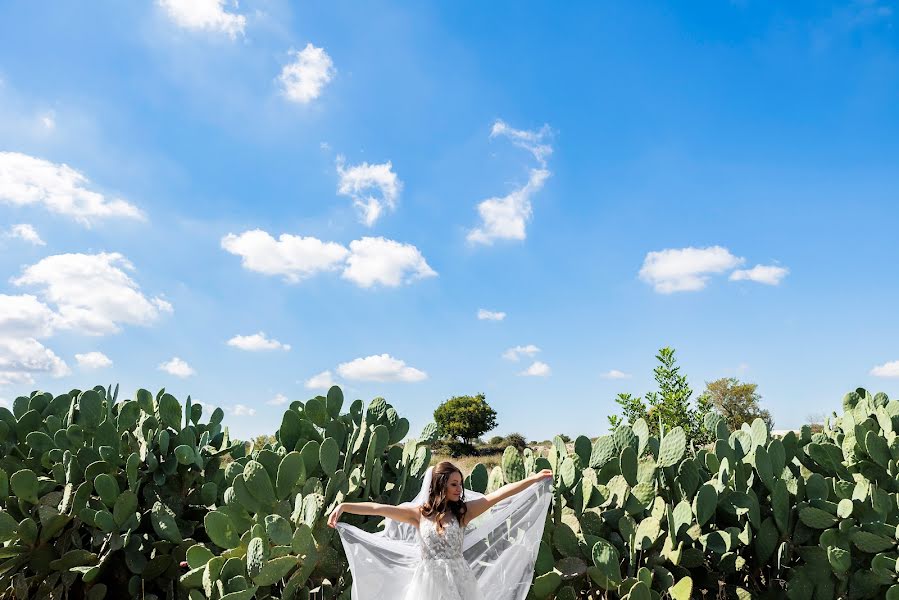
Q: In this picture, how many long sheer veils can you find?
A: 1